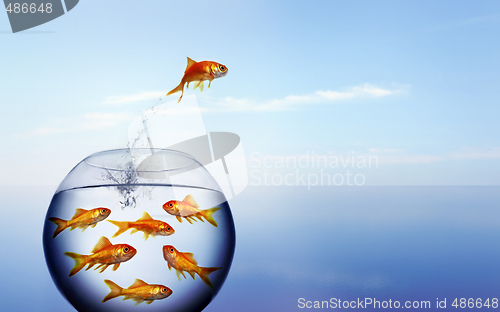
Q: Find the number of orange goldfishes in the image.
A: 7